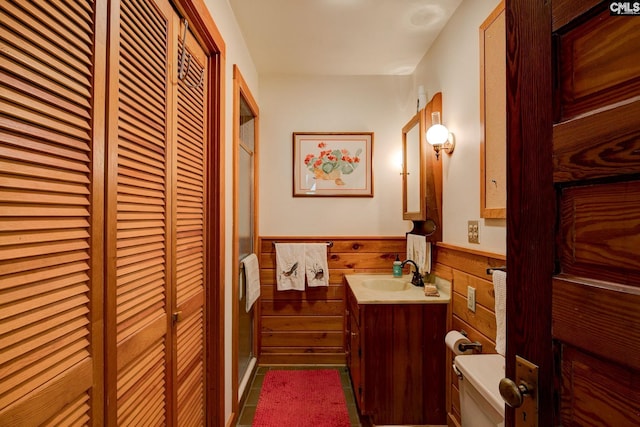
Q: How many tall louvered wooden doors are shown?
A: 3